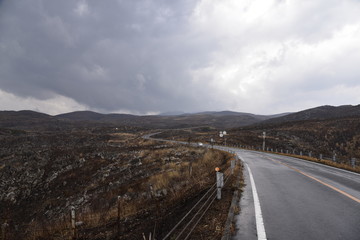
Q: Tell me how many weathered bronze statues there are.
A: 0